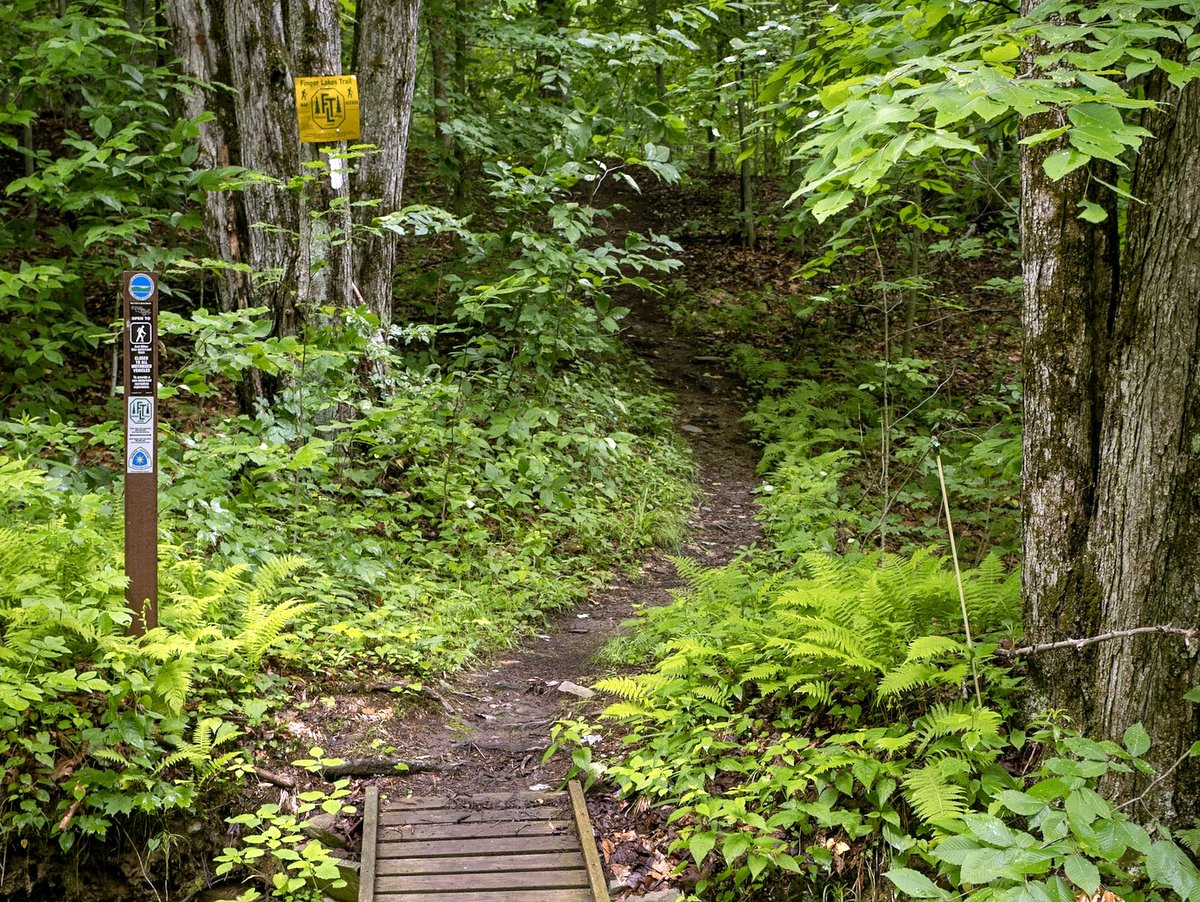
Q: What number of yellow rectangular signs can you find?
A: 1